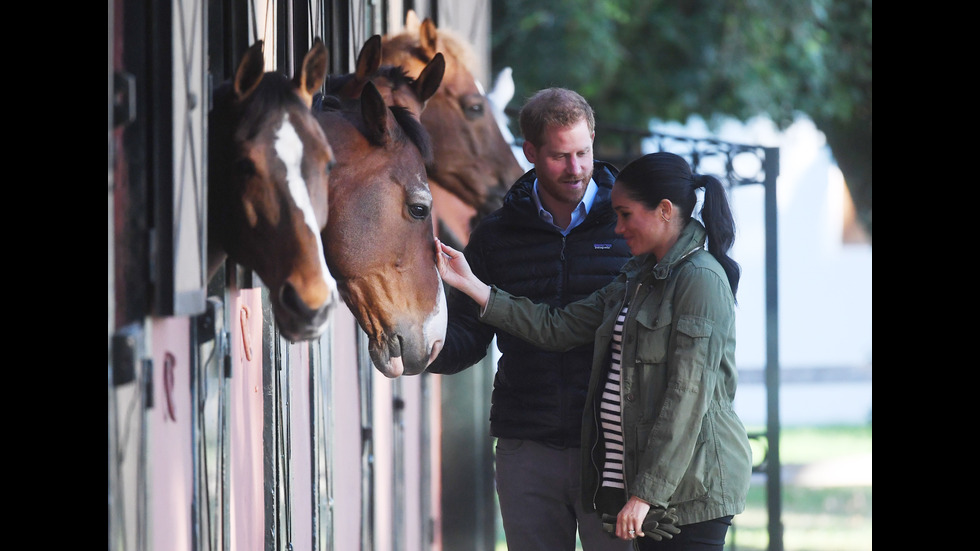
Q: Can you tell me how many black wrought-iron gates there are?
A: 1